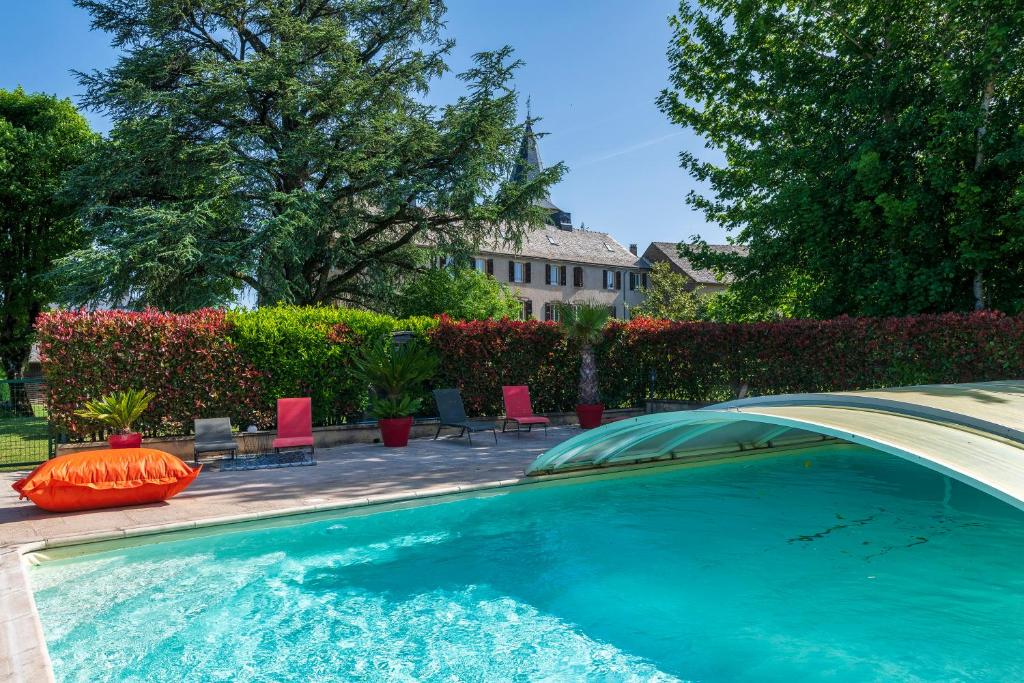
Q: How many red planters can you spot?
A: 3